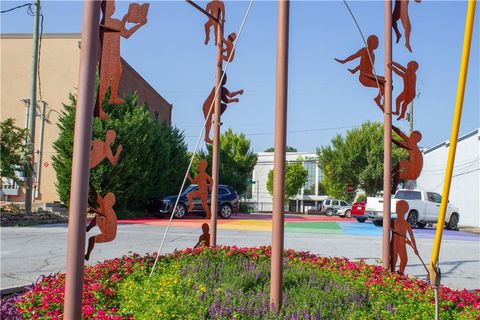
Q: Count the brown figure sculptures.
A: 13